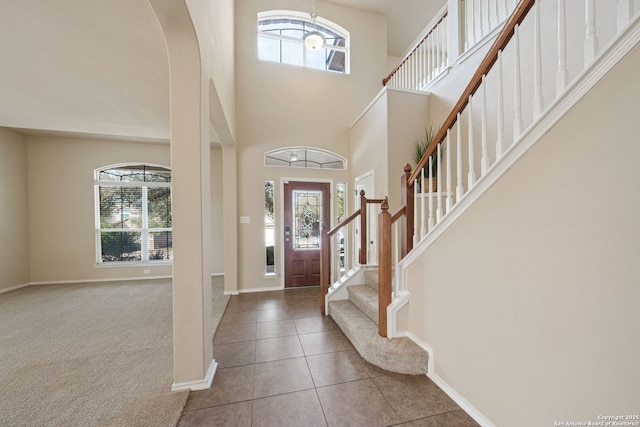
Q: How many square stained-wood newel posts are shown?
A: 4